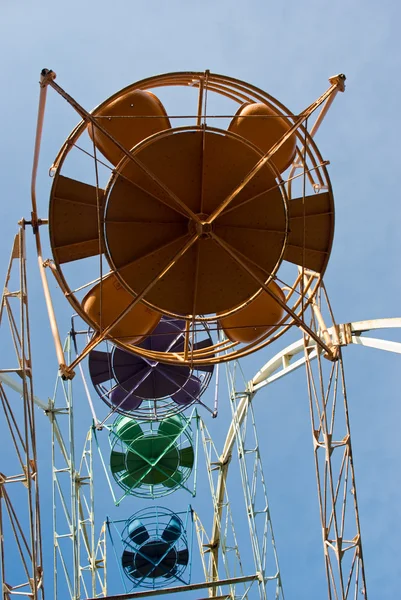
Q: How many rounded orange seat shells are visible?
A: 4